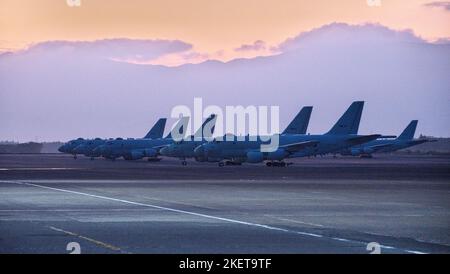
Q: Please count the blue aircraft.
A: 6